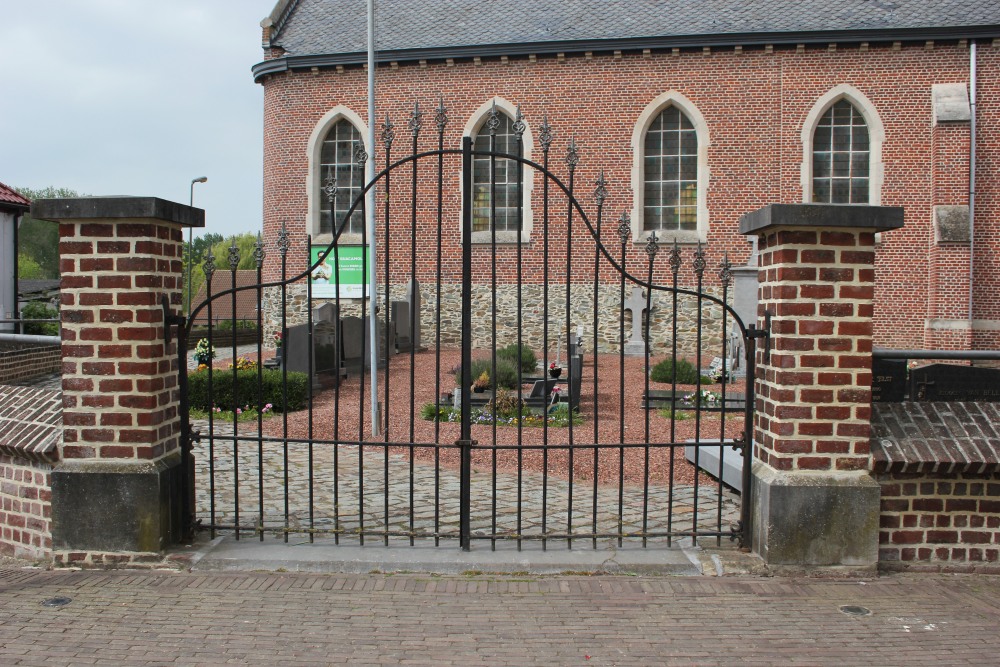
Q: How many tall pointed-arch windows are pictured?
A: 4